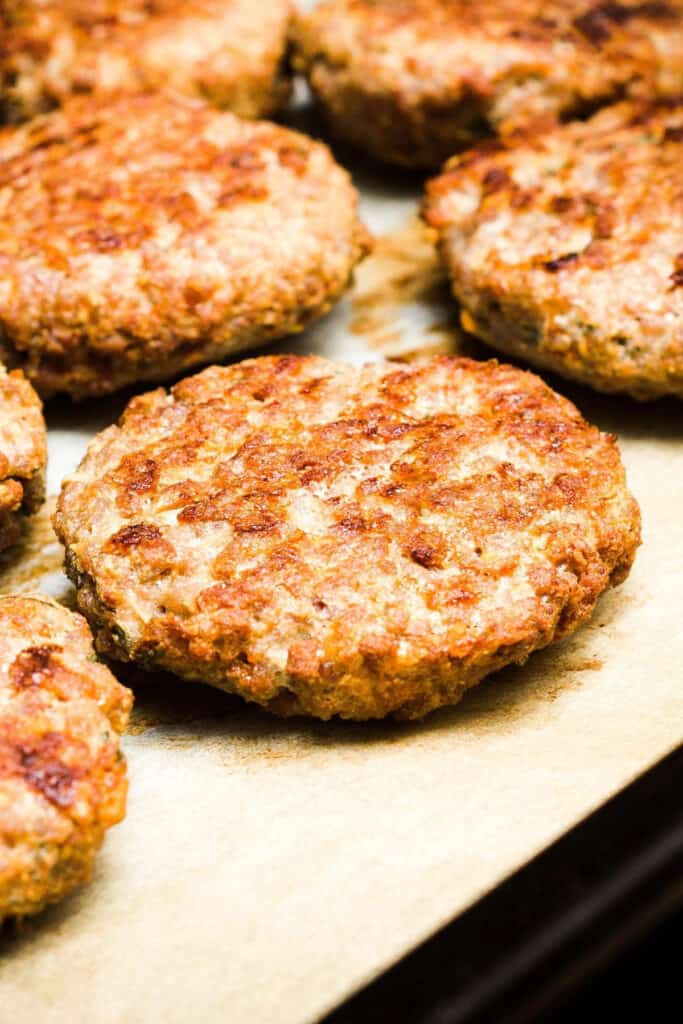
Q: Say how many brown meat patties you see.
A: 7